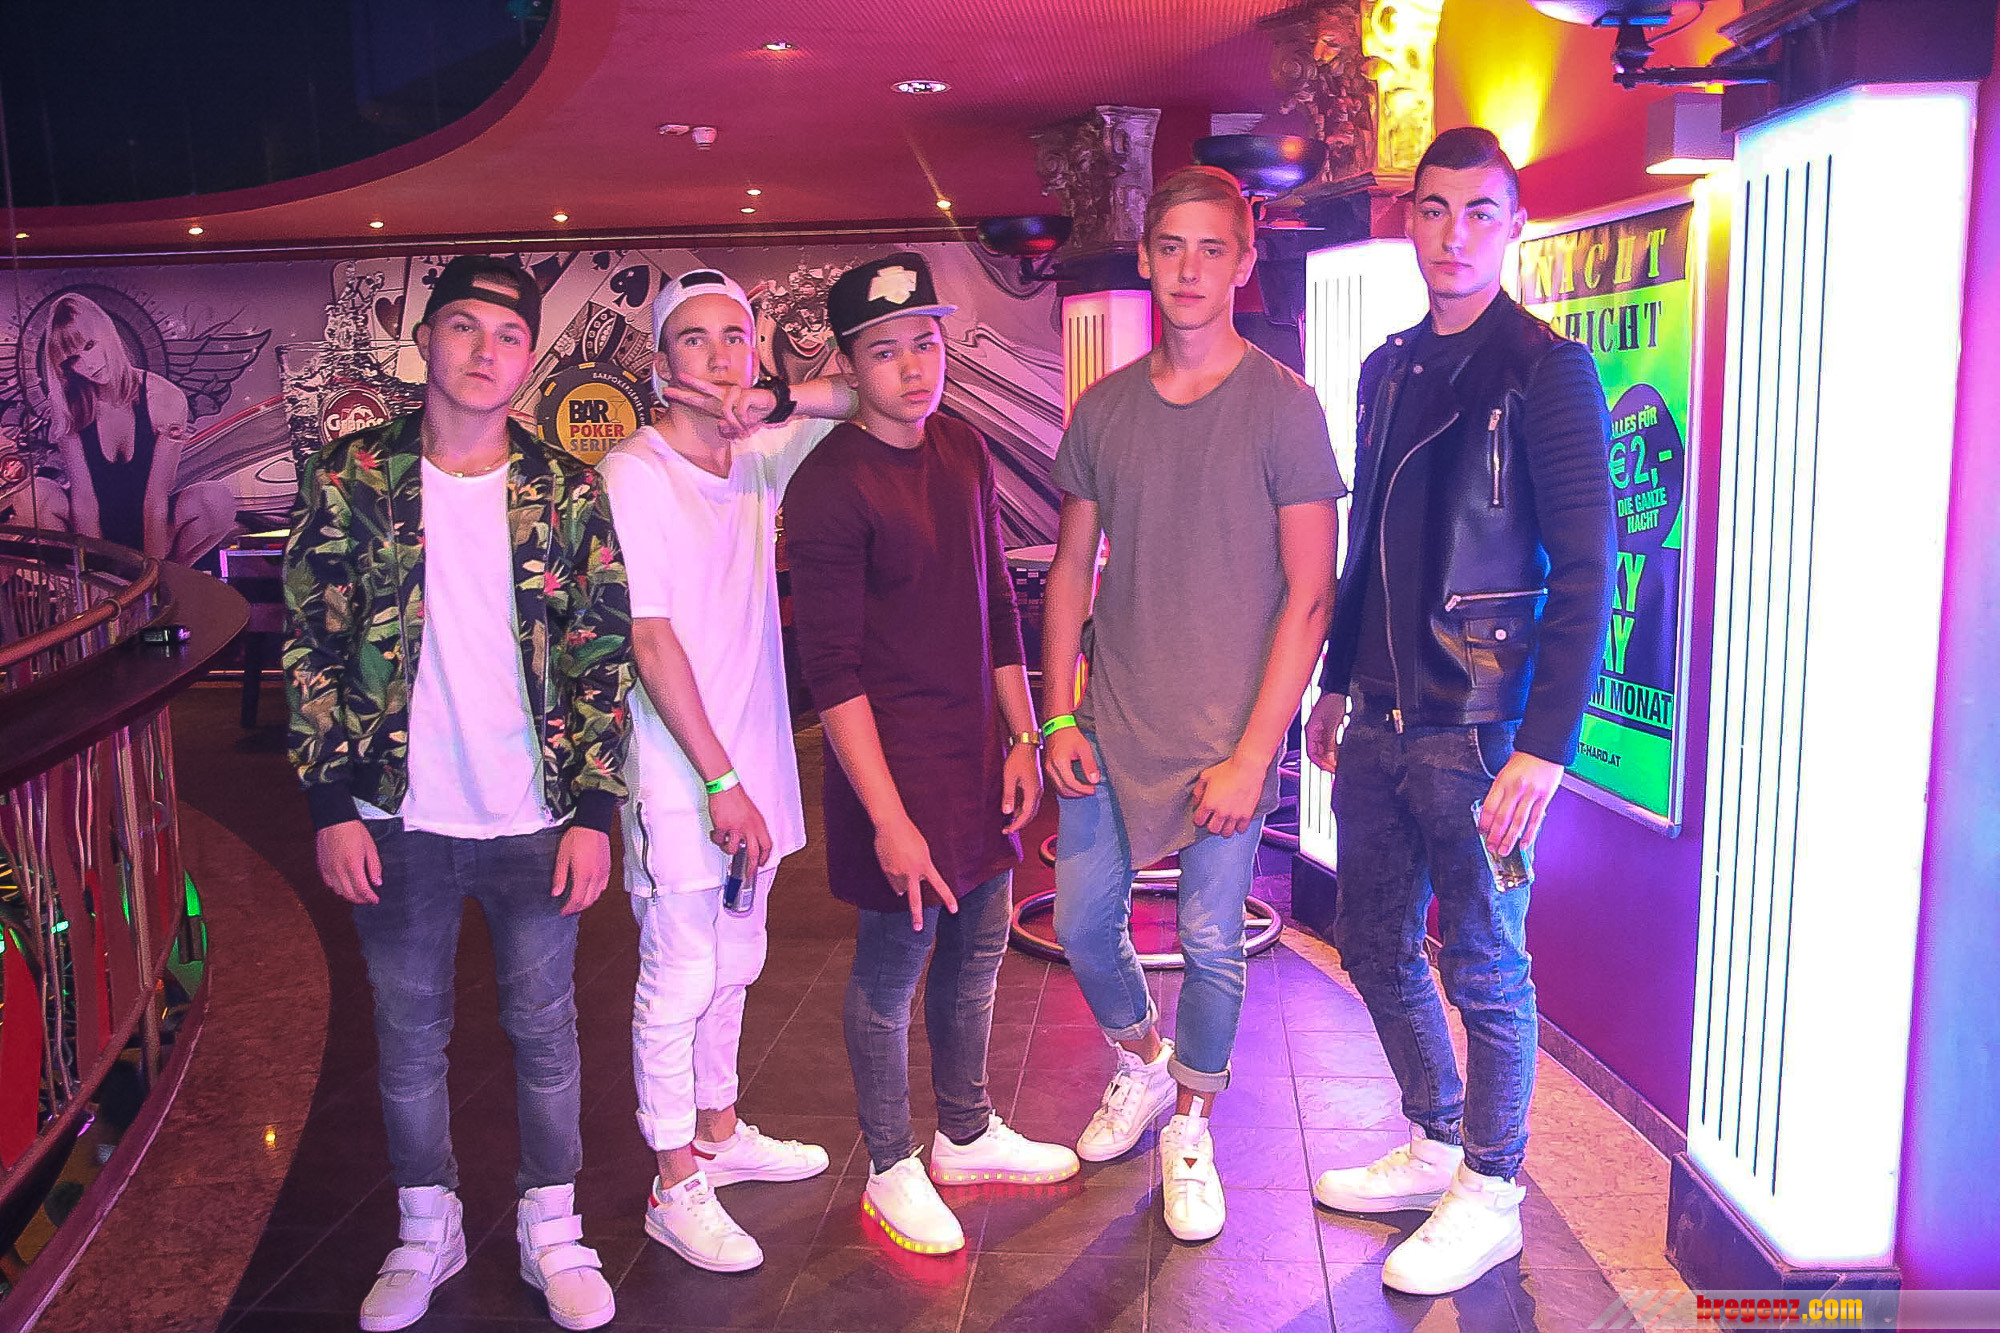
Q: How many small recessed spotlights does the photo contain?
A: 9